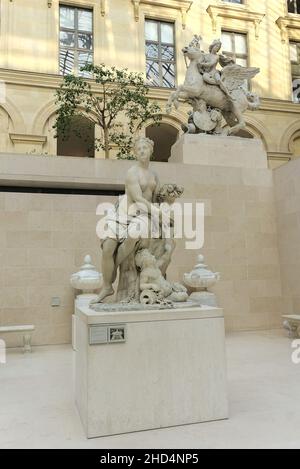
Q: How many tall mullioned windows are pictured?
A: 4